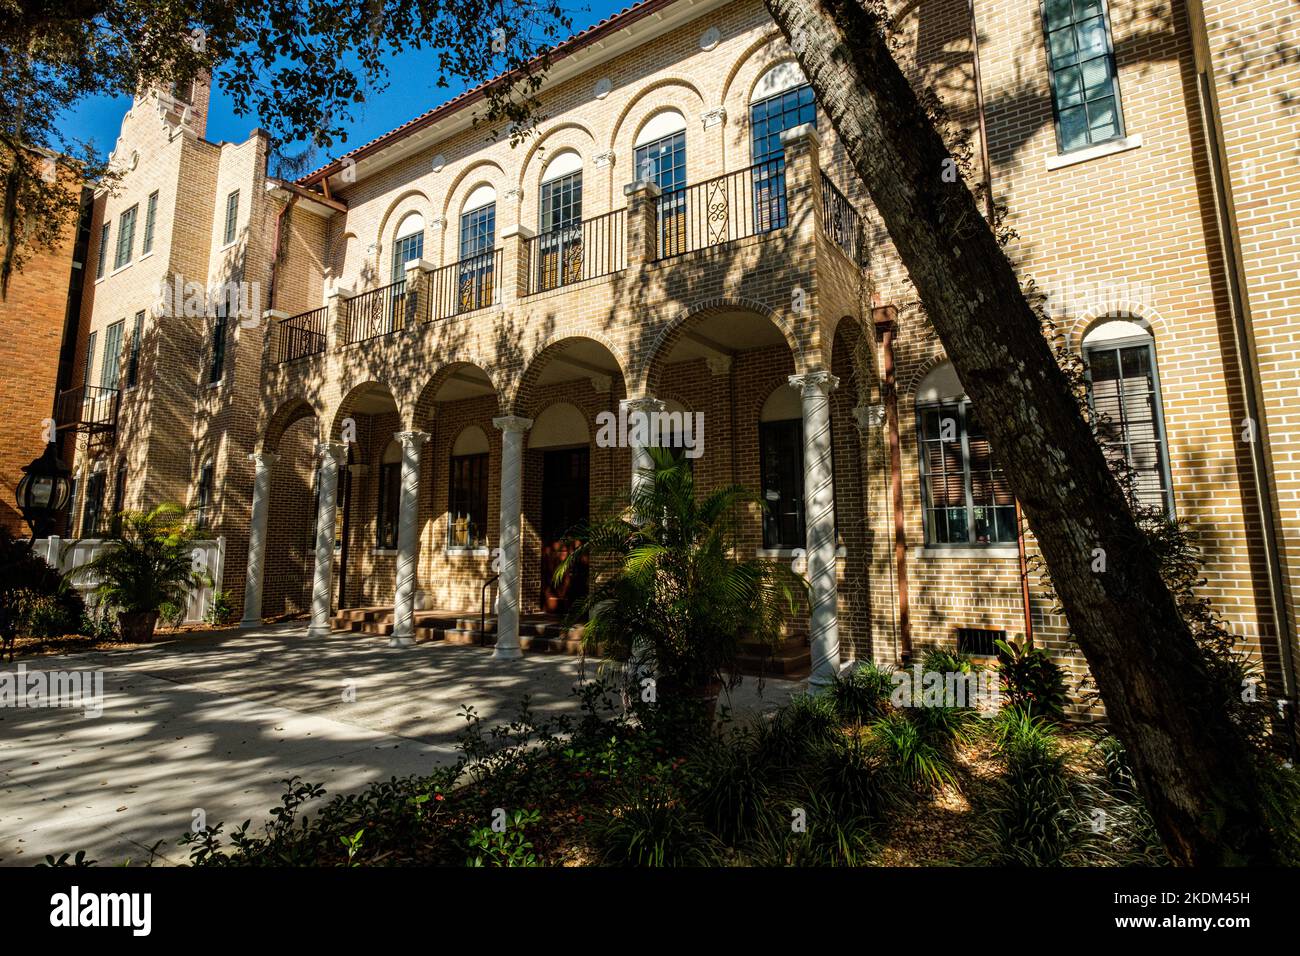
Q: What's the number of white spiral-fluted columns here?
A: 6